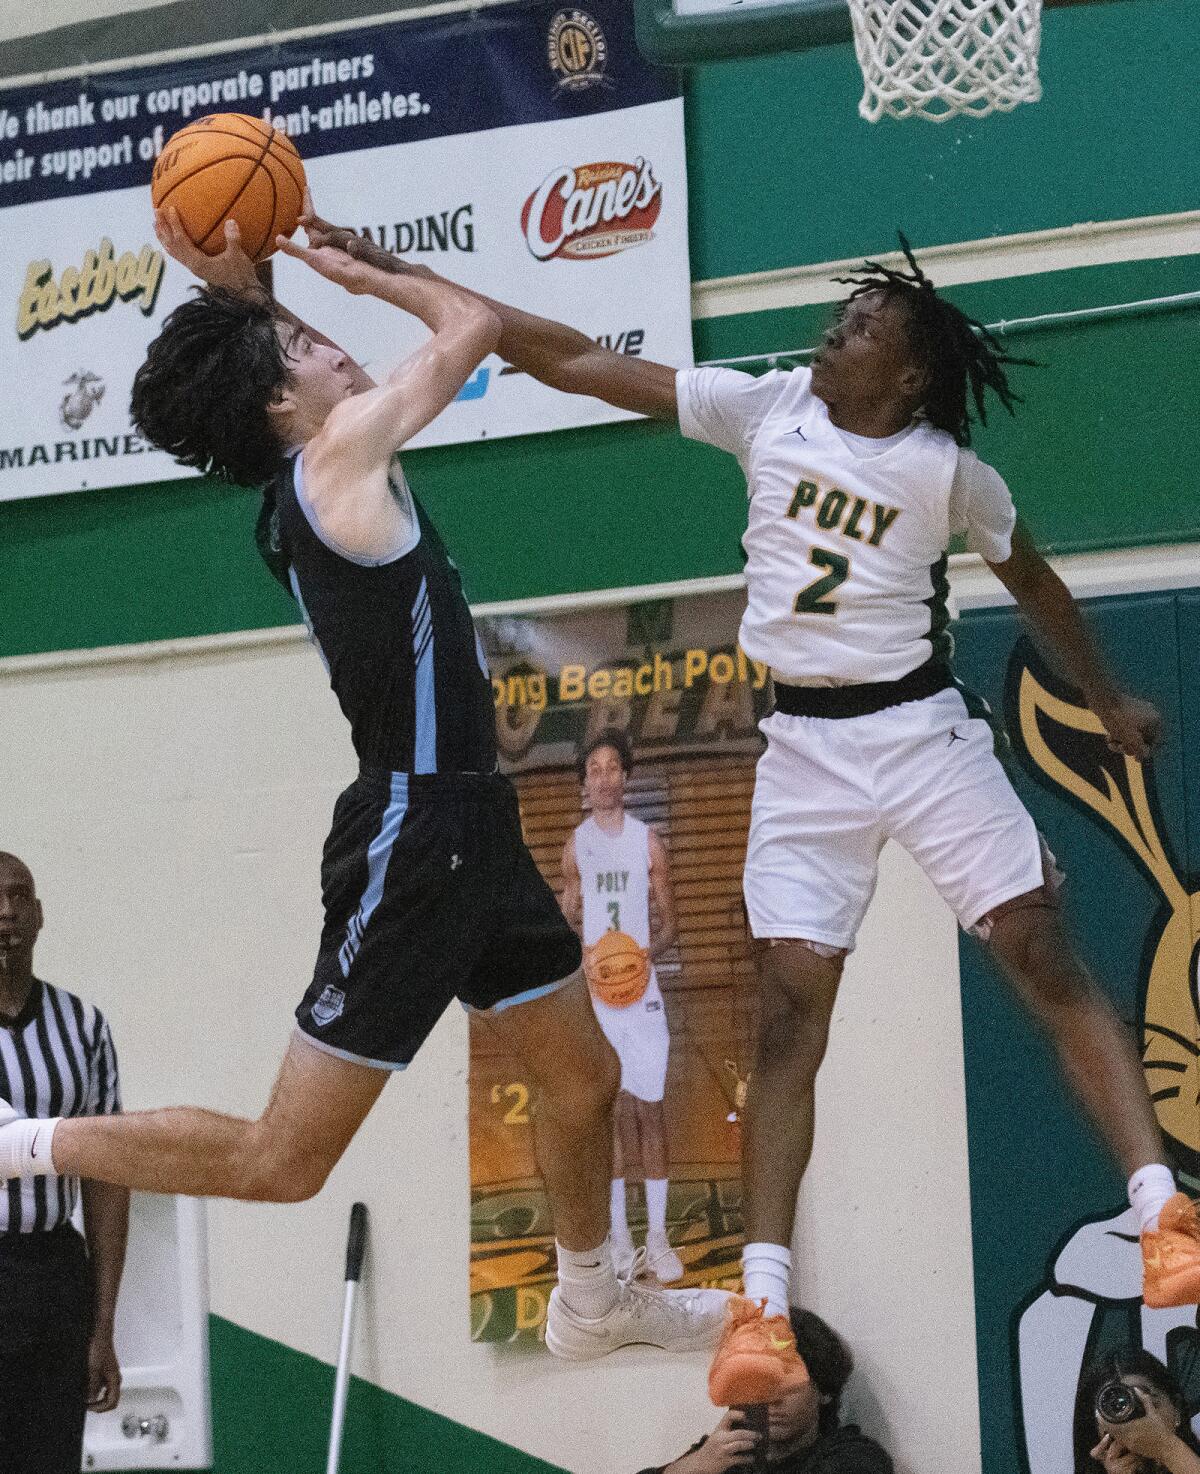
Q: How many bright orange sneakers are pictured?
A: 2